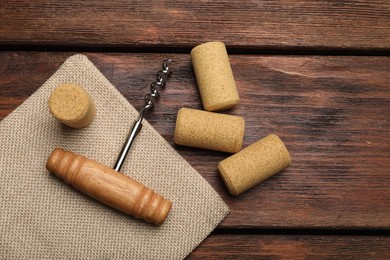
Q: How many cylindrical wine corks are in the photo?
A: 4